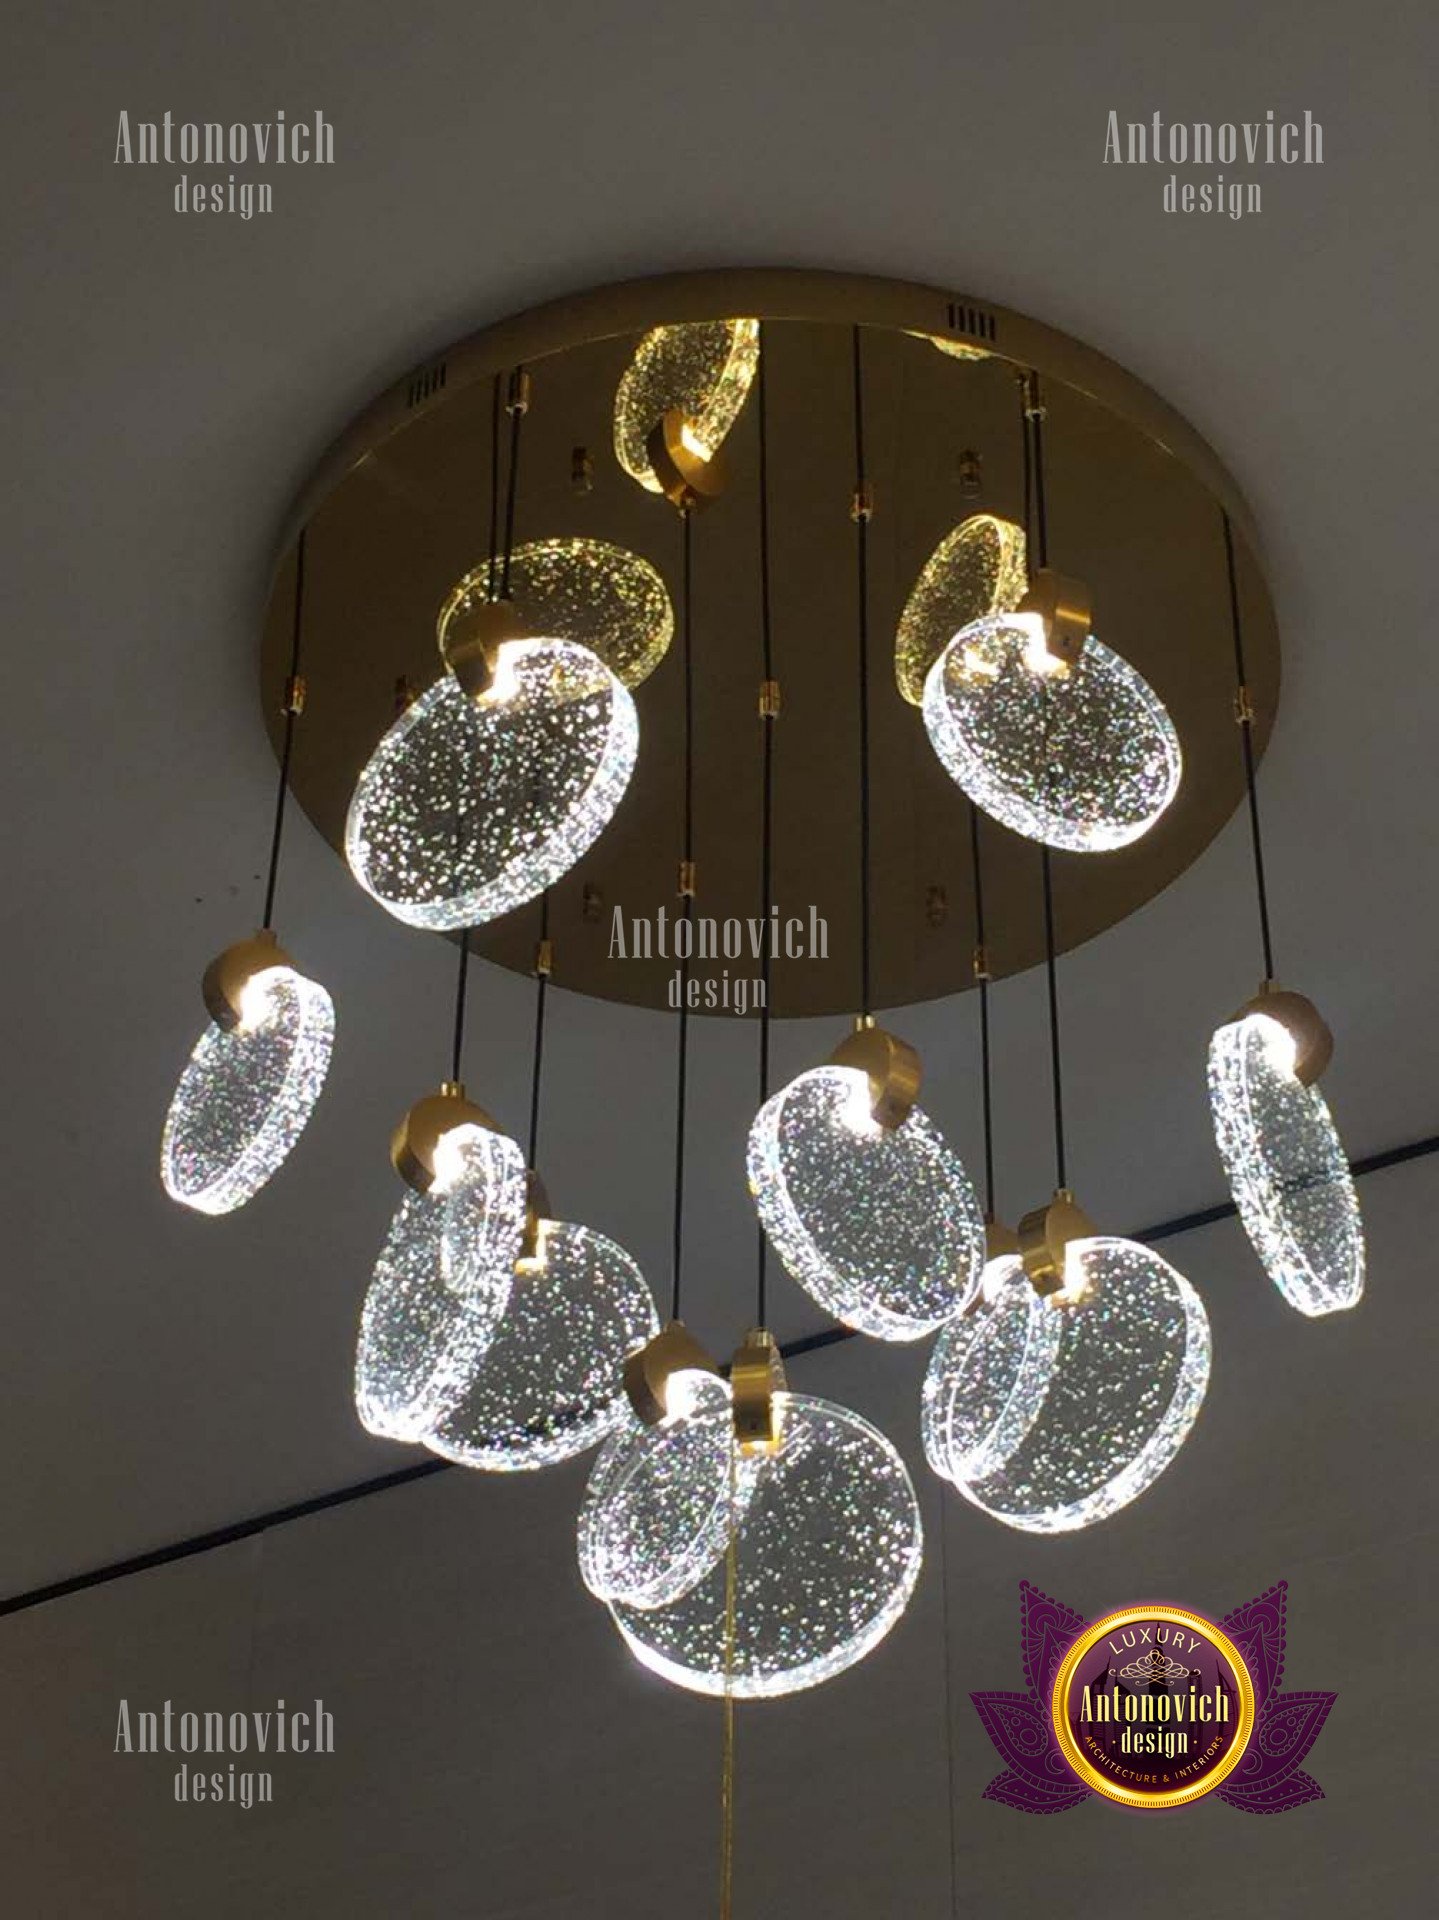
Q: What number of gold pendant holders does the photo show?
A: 11